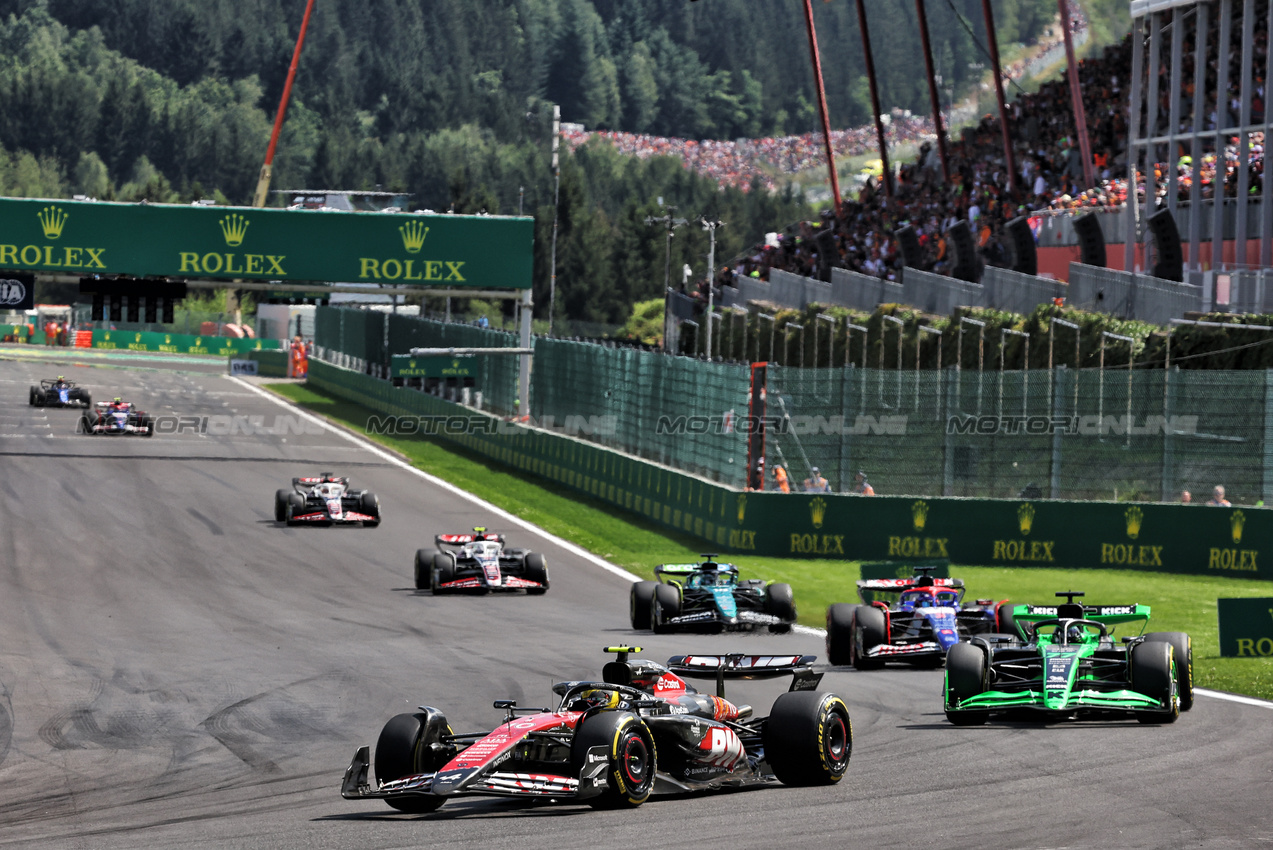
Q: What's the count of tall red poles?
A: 6